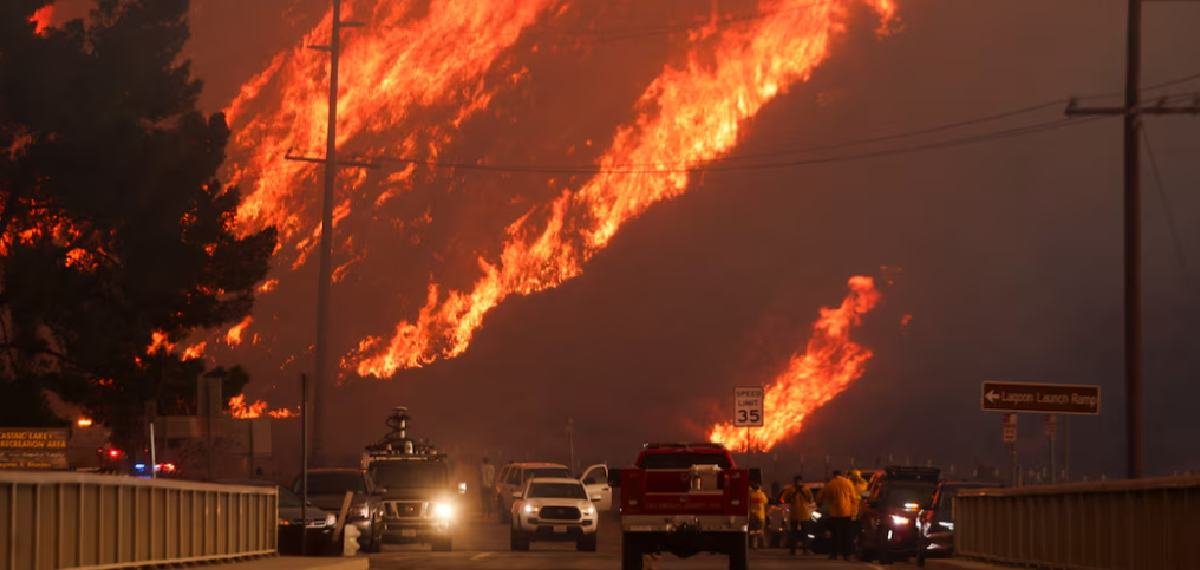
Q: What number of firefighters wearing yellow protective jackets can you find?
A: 4